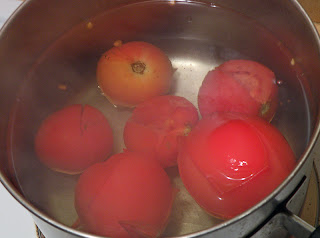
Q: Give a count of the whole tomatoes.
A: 6